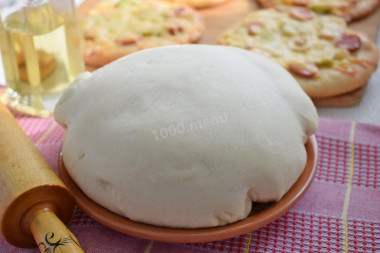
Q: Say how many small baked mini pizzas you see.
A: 4